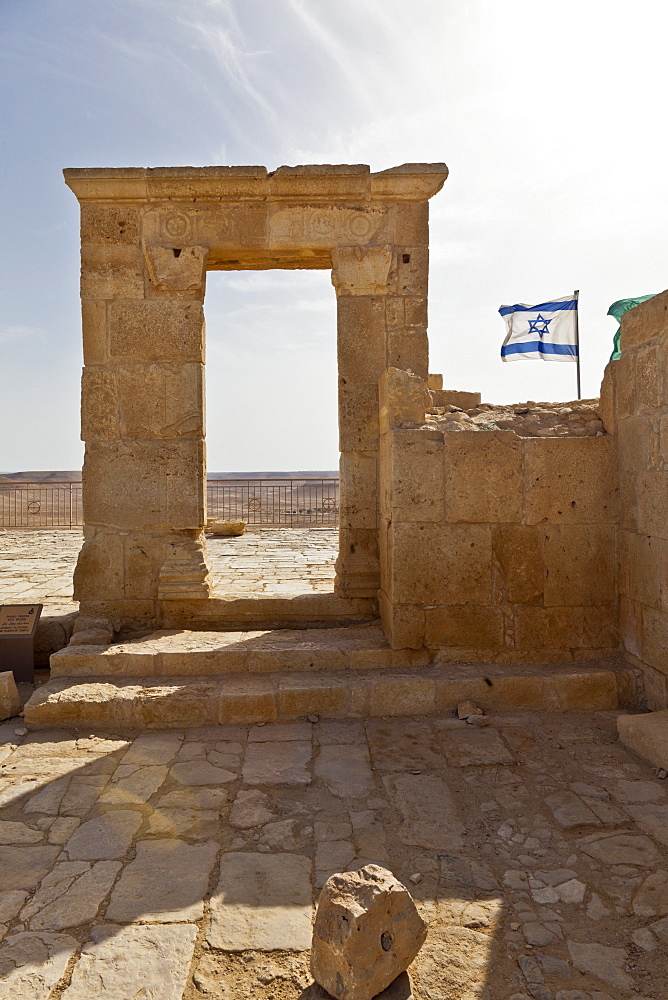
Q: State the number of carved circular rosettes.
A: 3